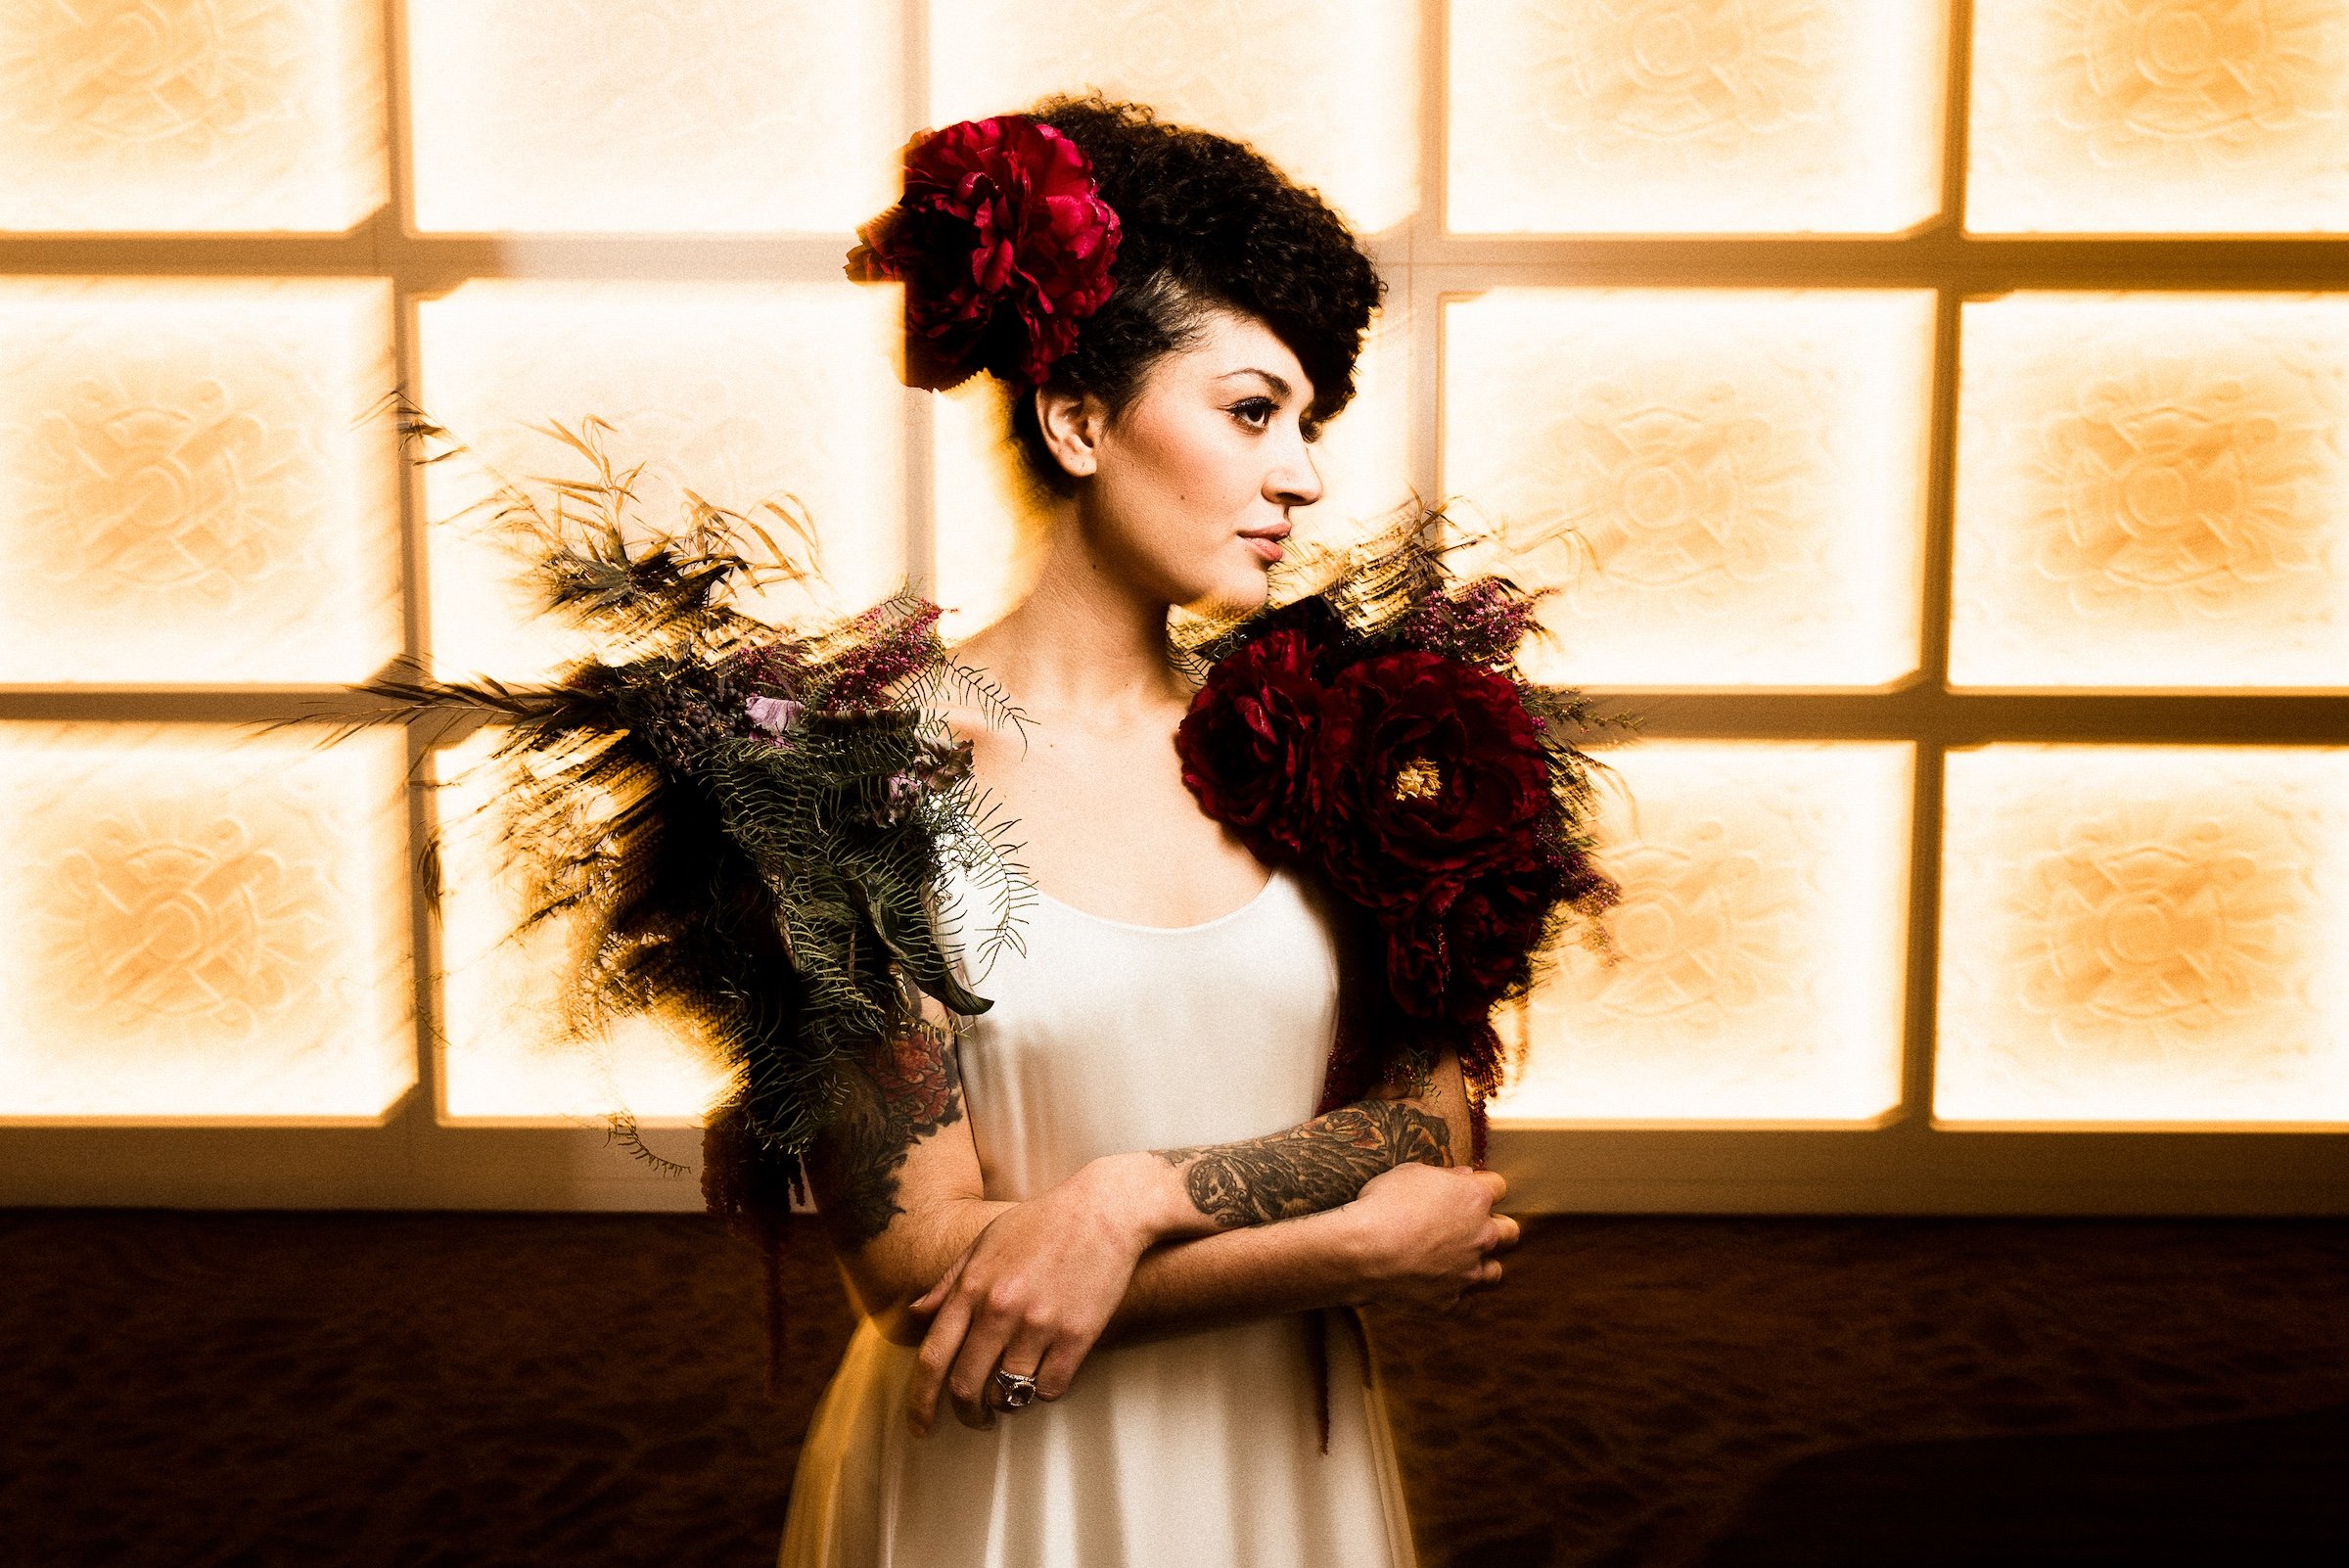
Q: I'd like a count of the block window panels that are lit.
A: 14